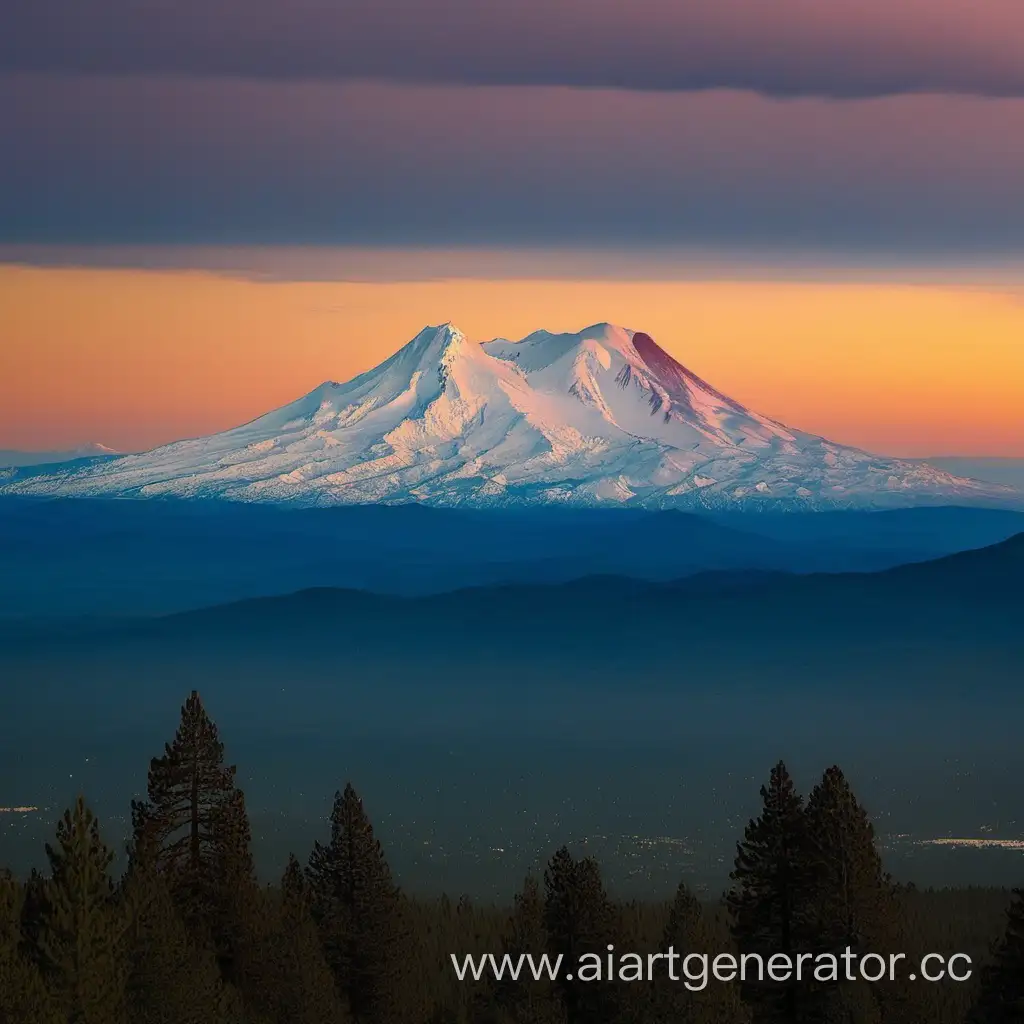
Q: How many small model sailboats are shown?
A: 0